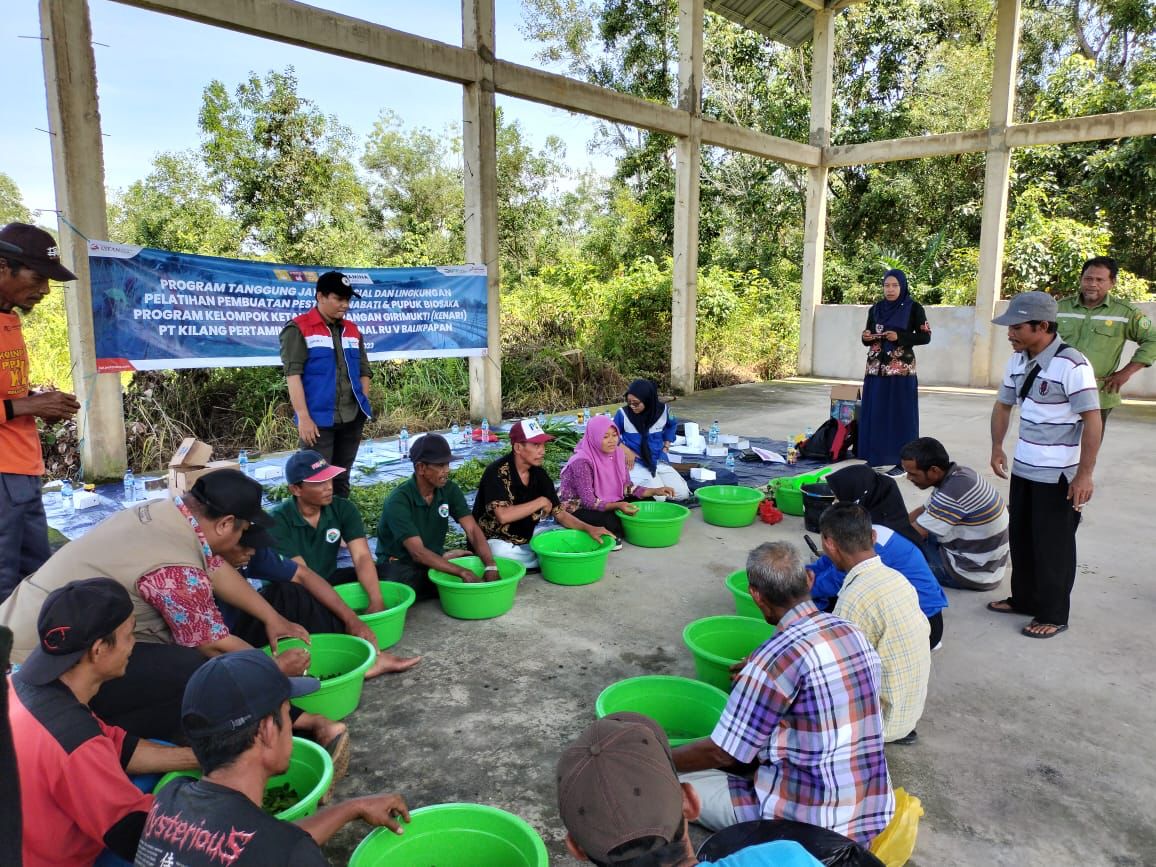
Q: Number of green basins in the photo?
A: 12